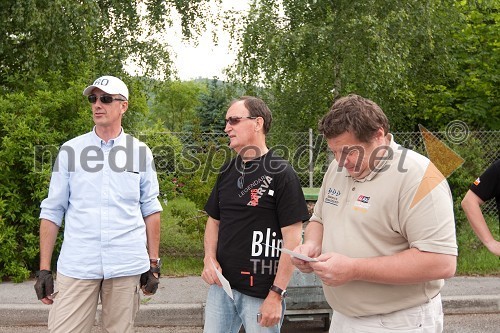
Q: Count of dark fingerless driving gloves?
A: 2